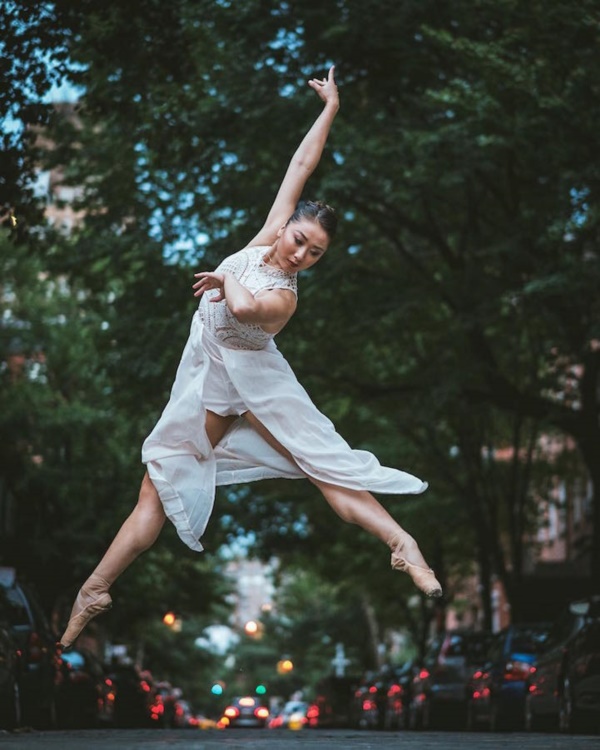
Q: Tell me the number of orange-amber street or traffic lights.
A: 3